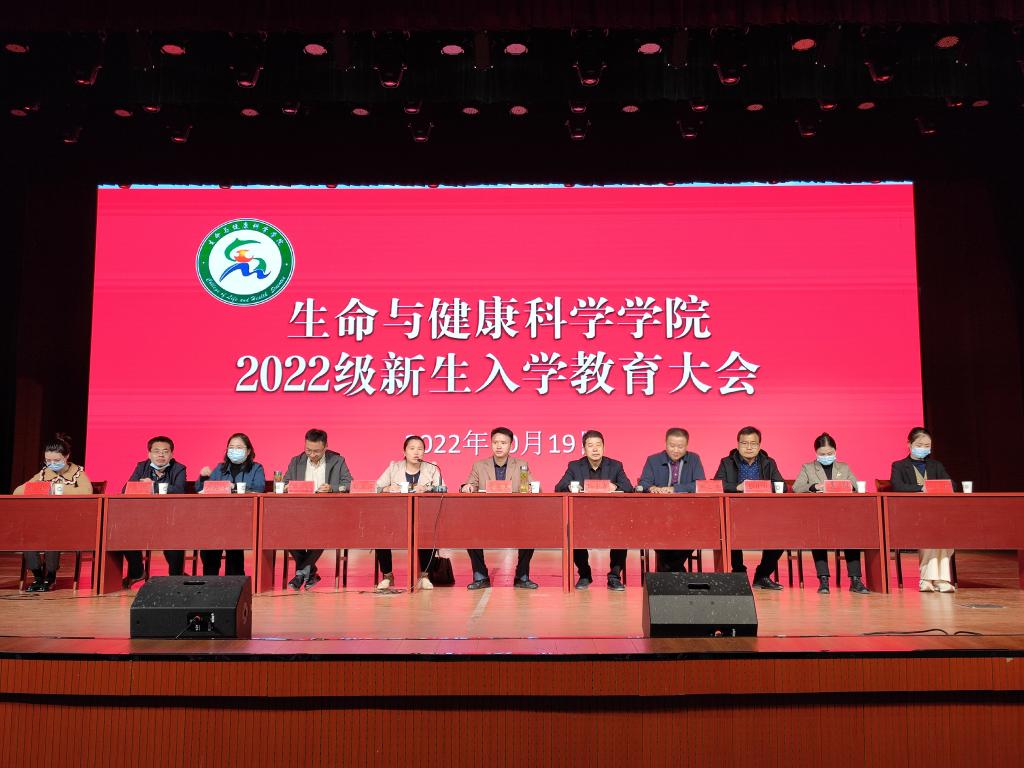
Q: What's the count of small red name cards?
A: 11